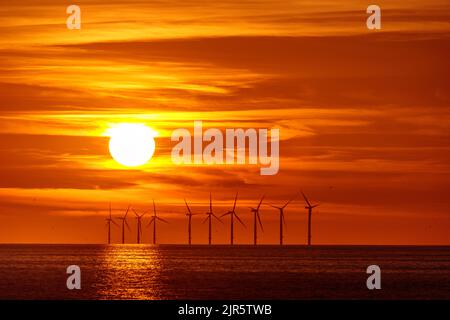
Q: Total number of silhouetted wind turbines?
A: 10